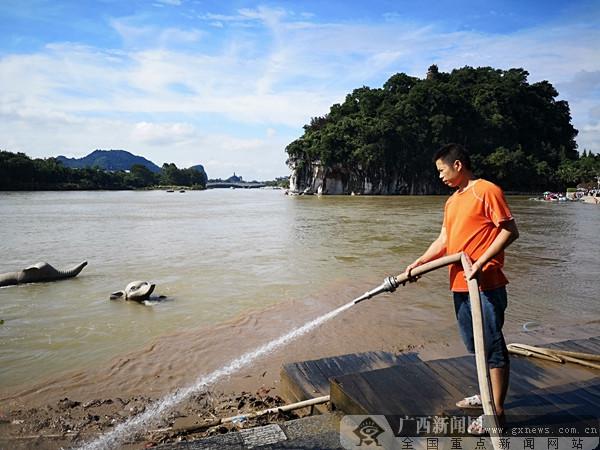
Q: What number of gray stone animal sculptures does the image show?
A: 2